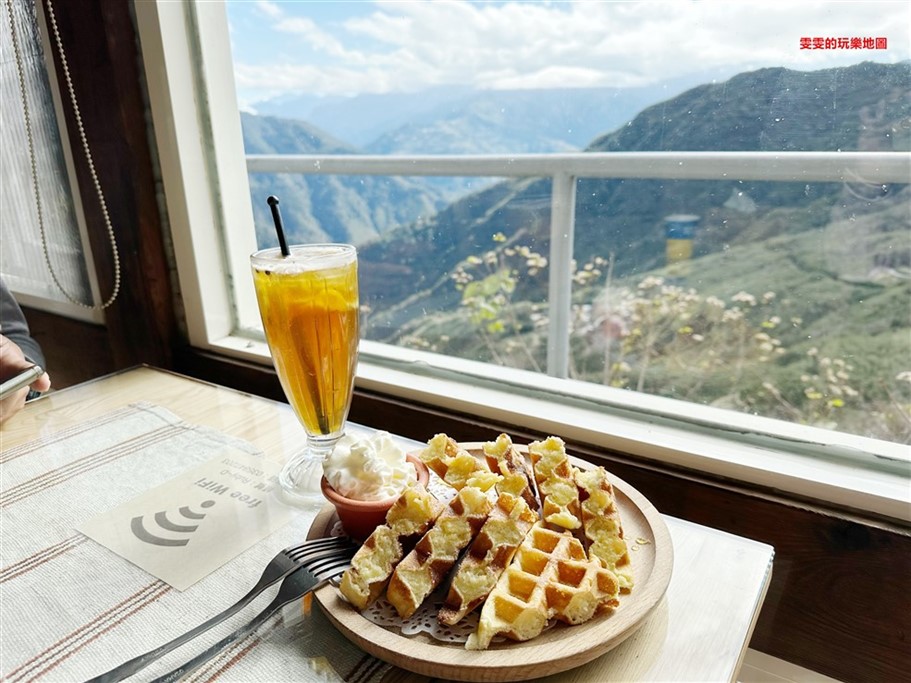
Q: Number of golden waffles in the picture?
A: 8